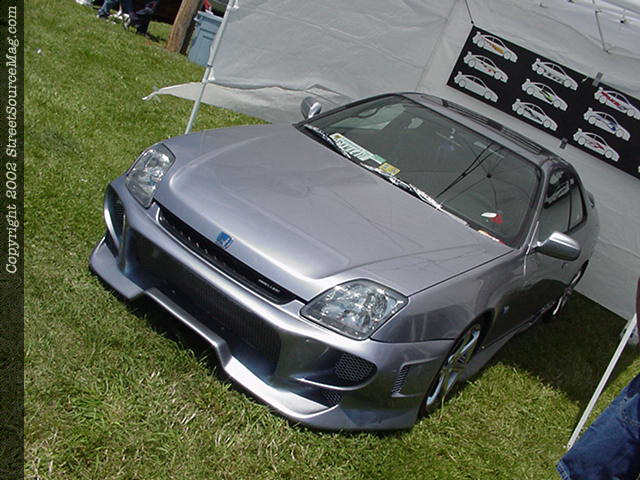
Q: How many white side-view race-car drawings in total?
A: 9